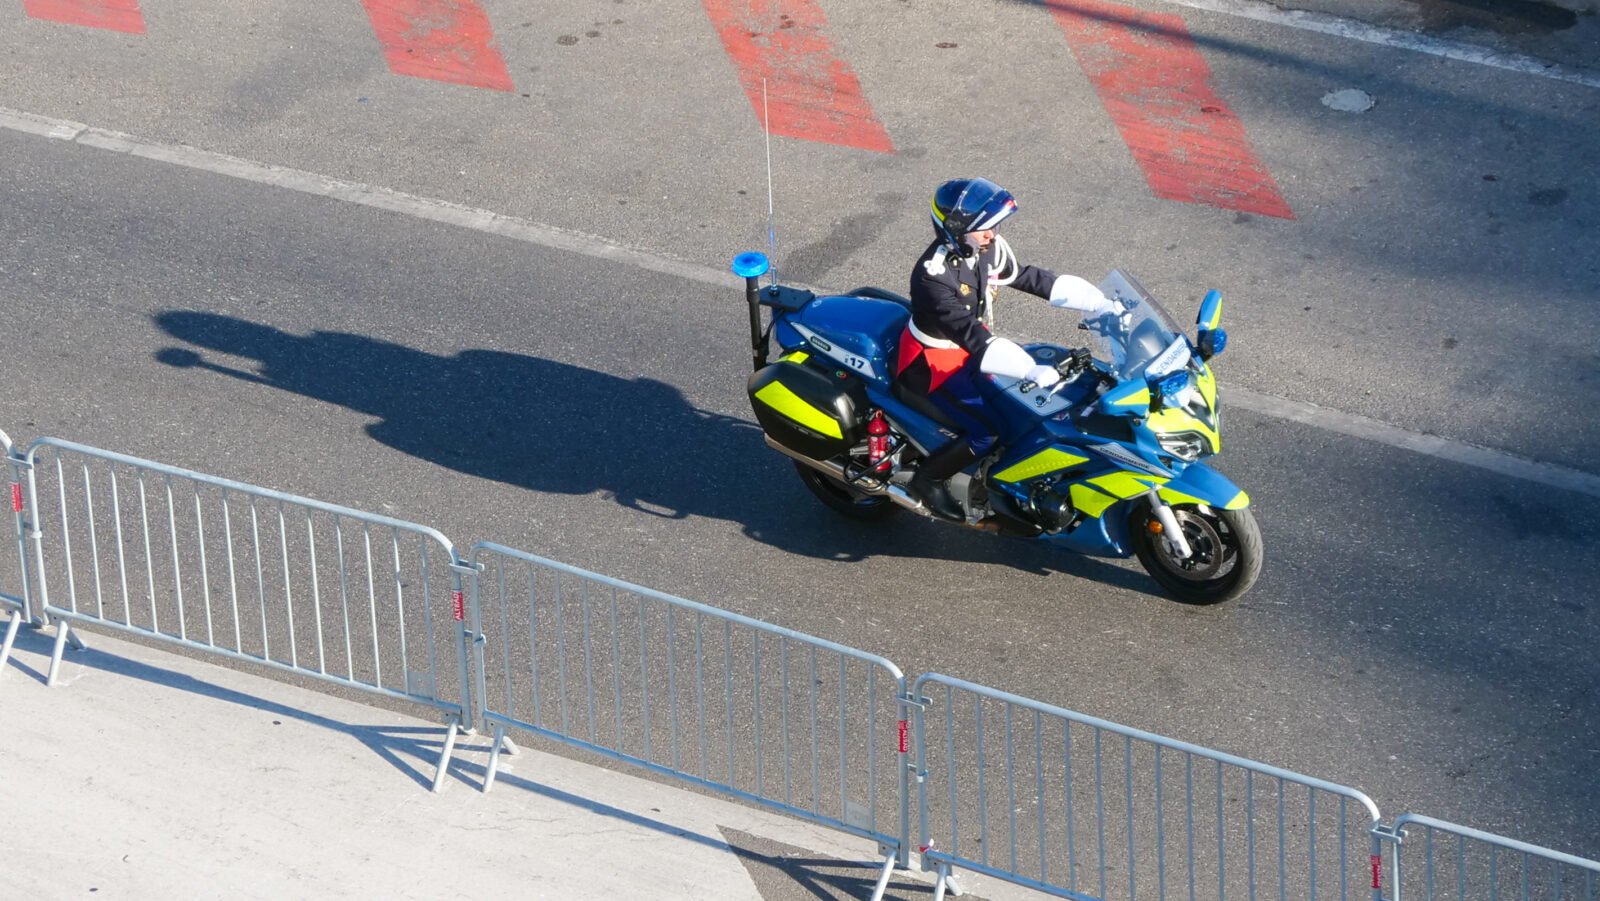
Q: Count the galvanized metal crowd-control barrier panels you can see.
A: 5